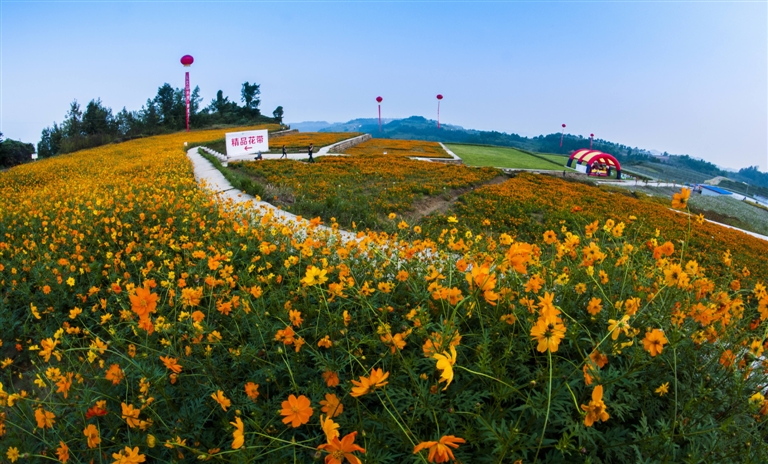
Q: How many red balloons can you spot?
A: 5